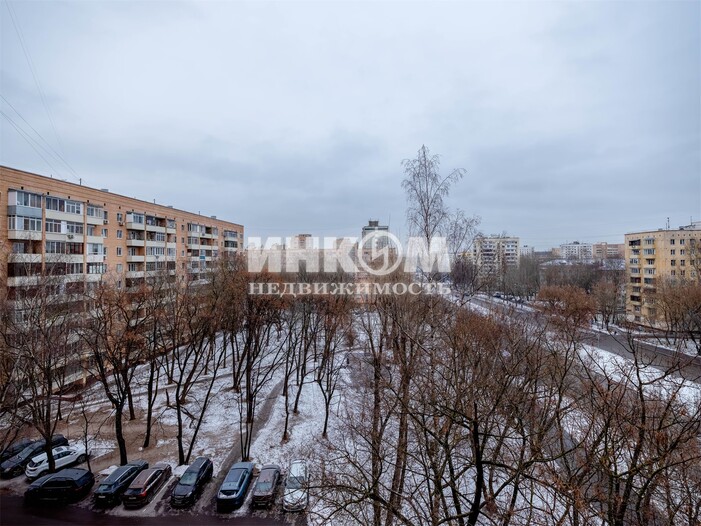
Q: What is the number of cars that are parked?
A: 10